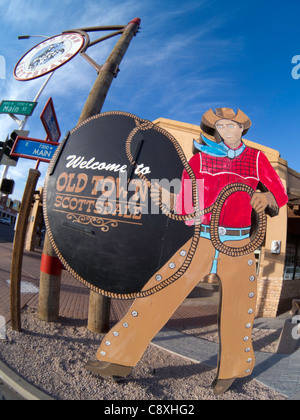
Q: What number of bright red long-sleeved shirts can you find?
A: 1